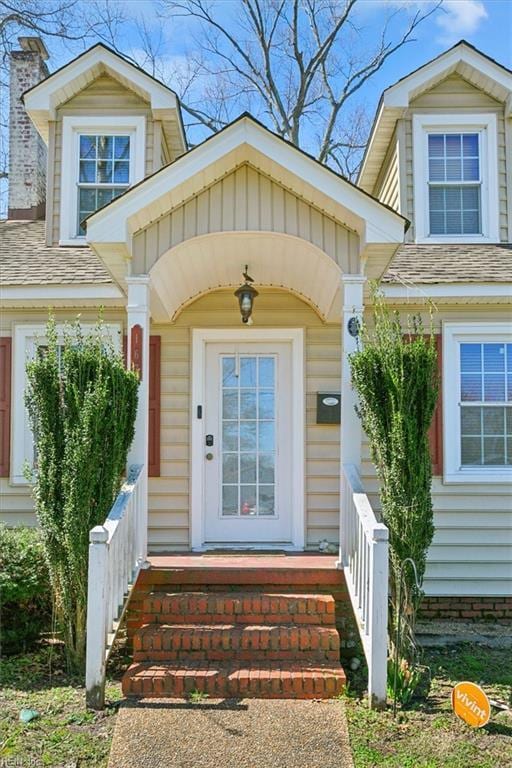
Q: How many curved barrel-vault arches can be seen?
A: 1